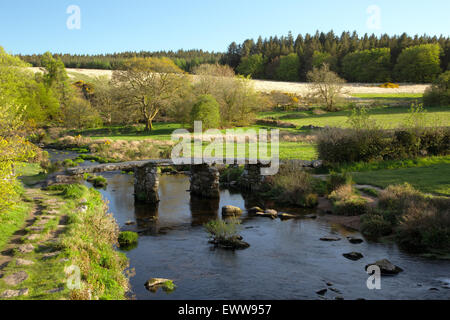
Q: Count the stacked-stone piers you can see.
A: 3